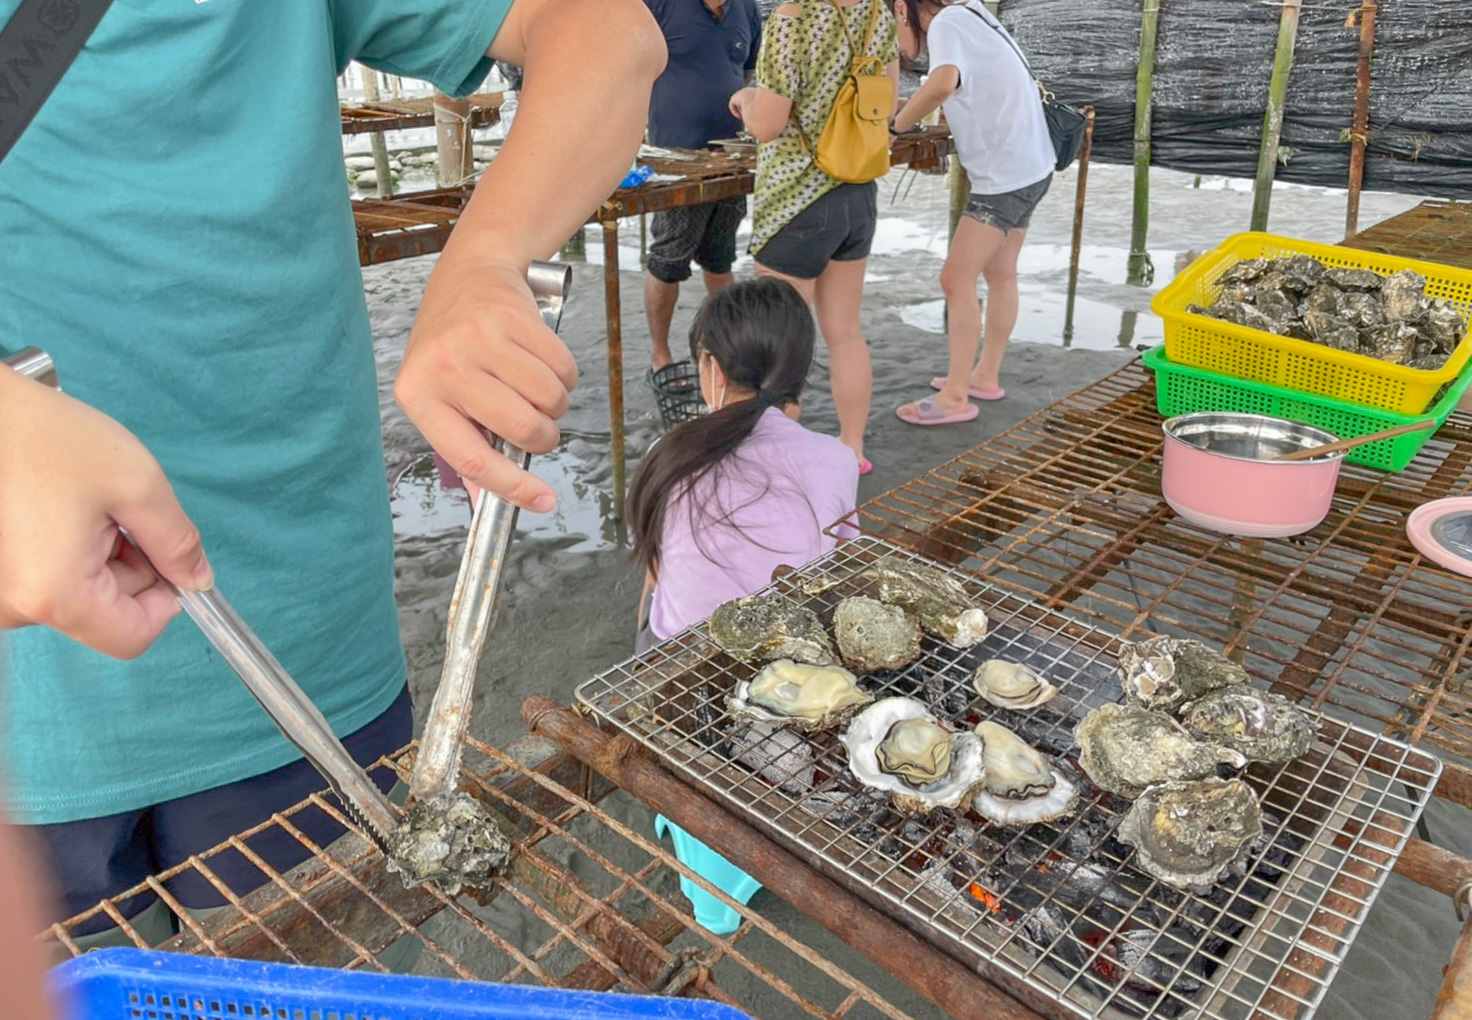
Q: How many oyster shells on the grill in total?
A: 11